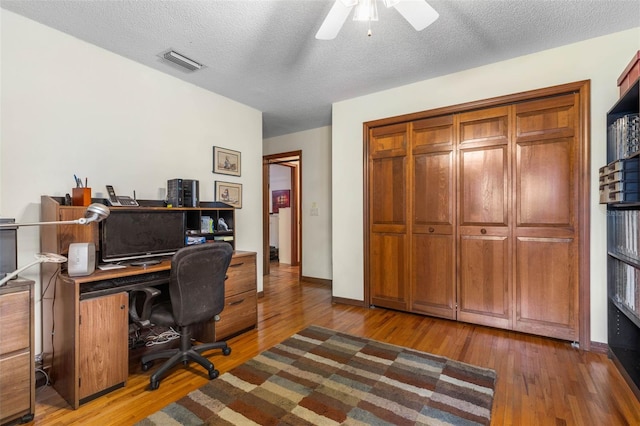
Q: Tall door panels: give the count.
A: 4